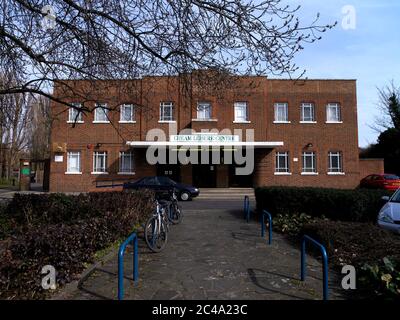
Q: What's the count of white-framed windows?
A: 15